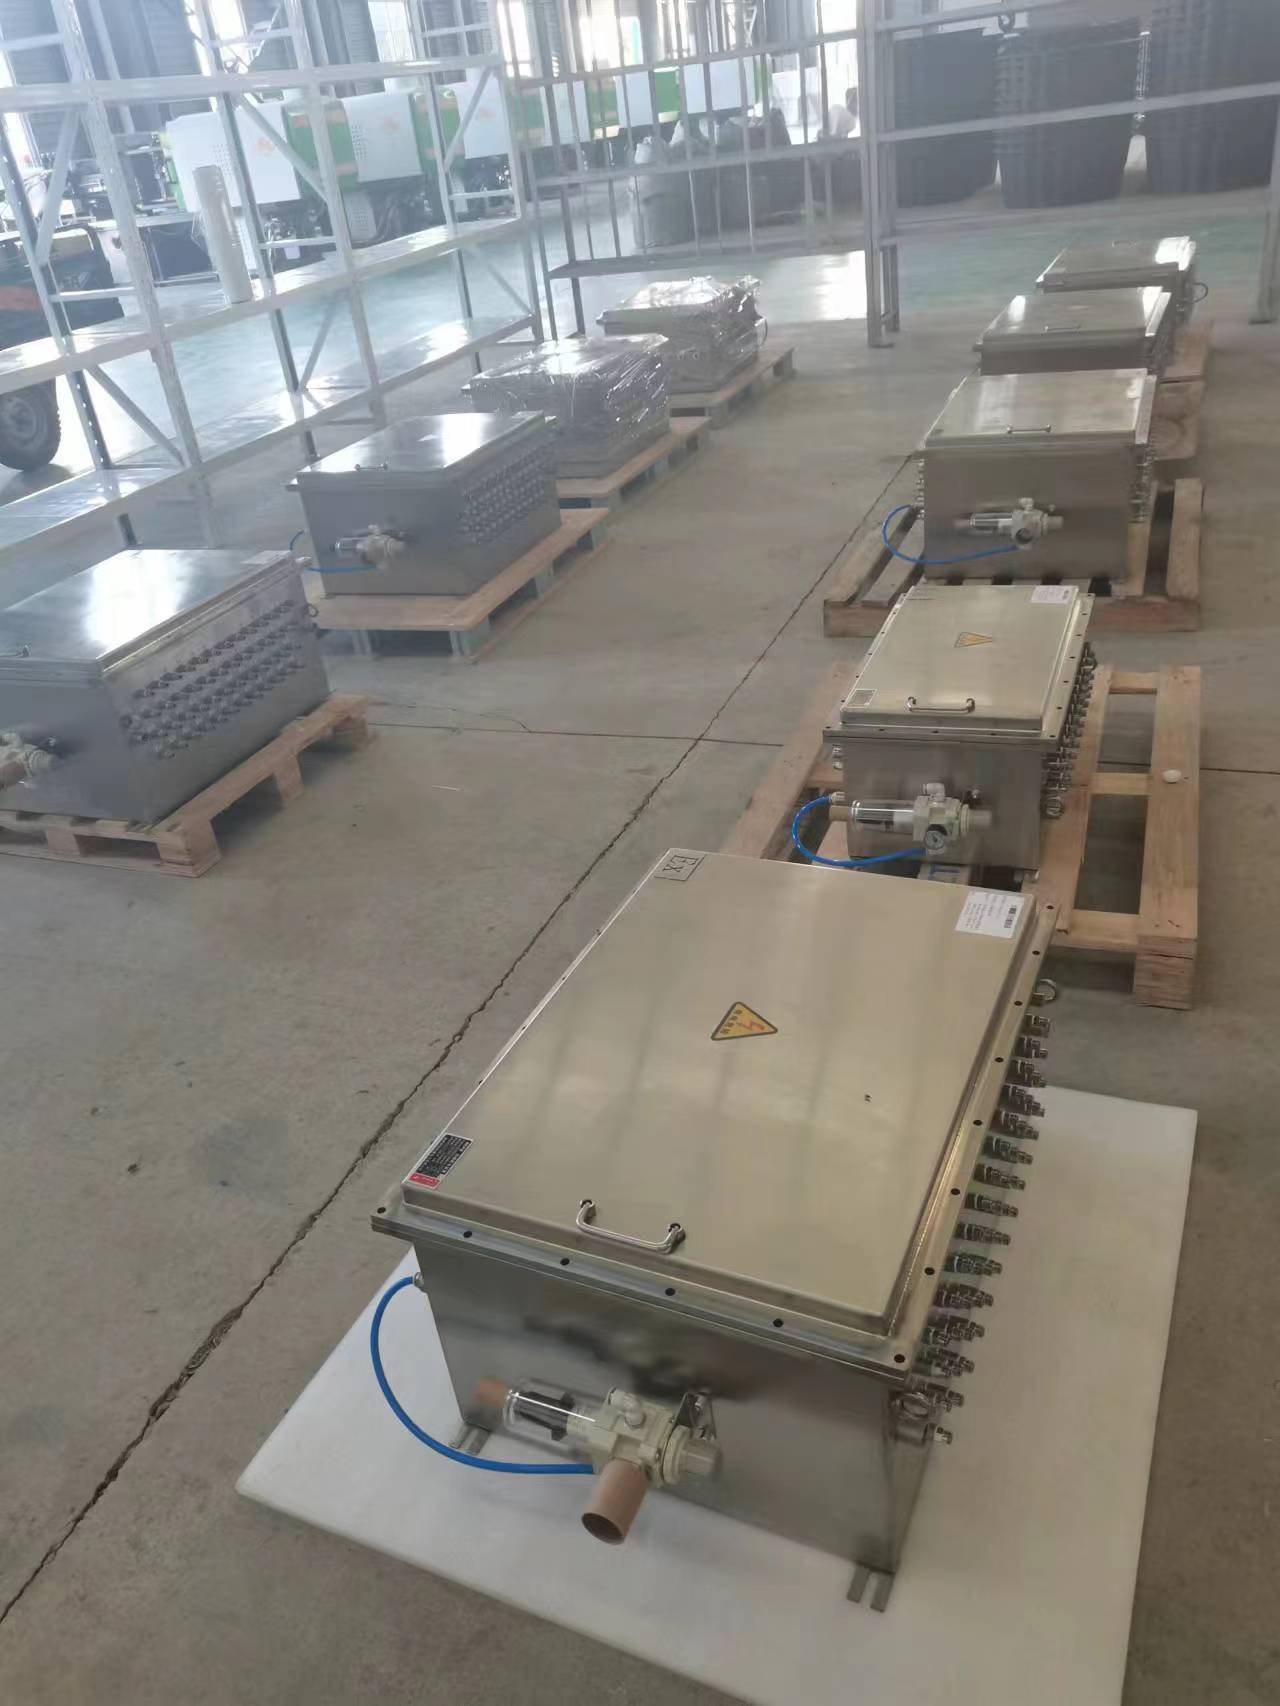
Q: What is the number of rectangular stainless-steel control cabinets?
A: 9